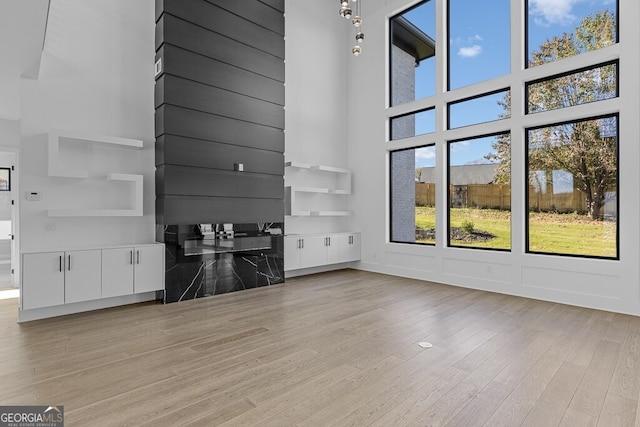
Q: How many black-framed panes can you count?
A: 9